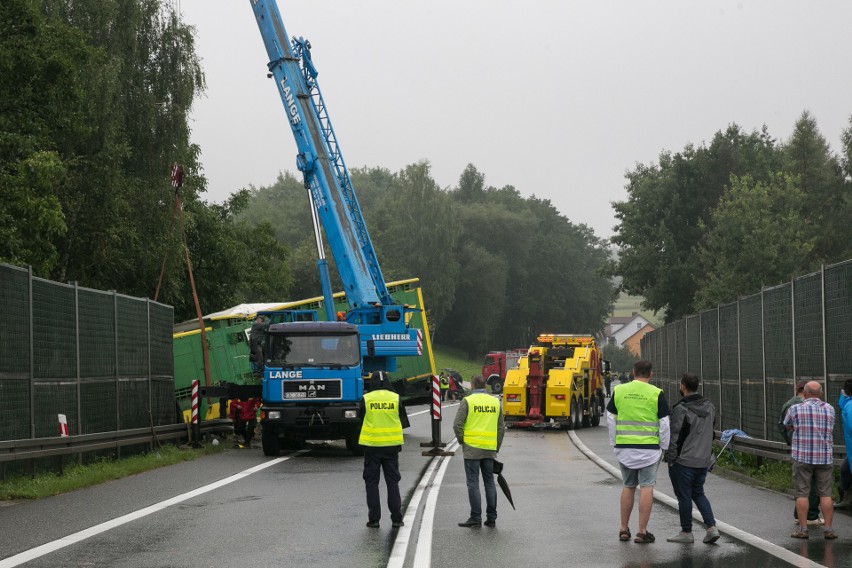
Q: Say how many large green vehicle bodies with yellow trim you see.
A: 1